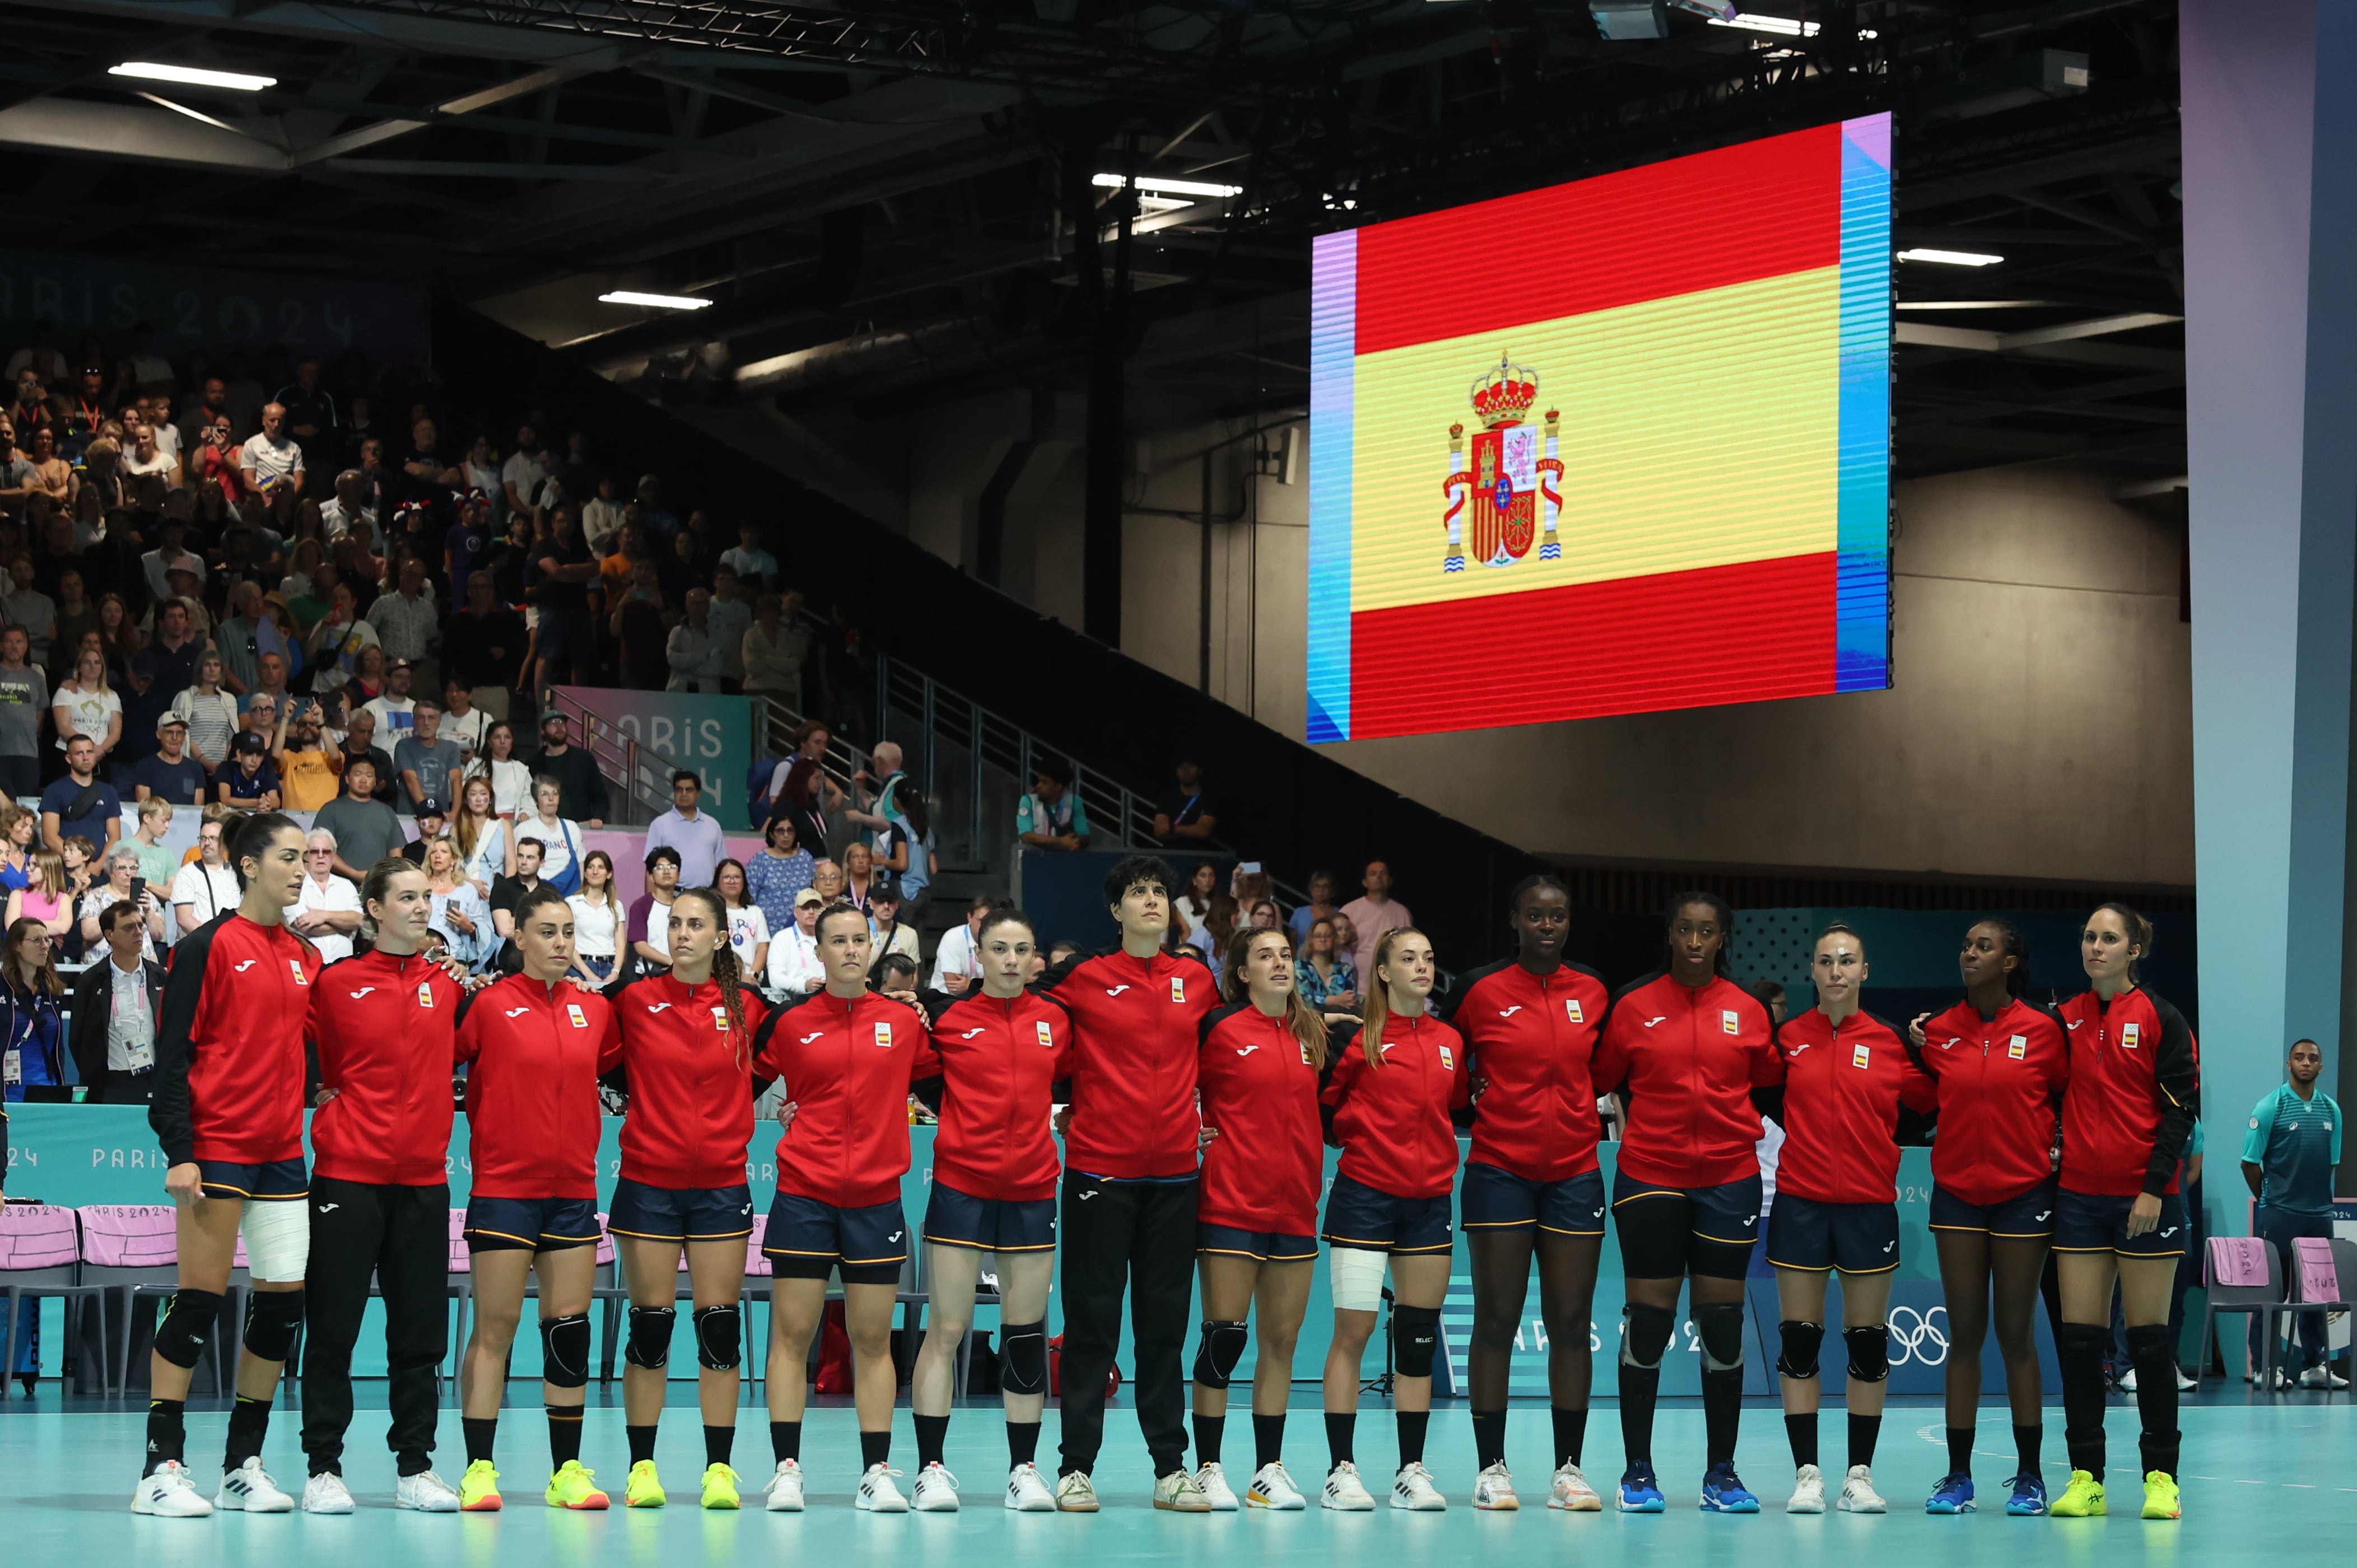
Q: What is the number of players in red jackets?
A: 14